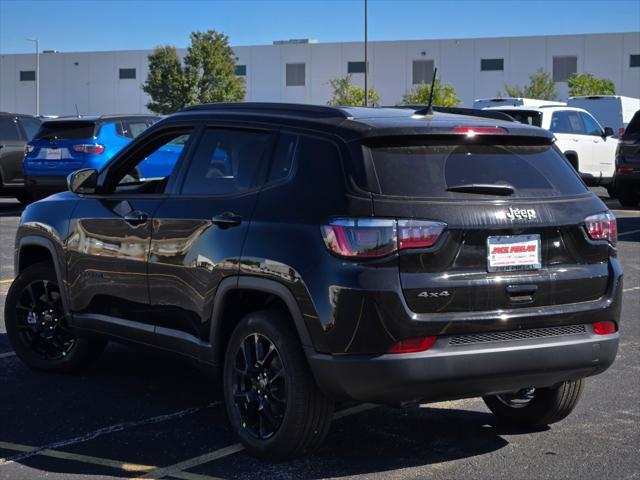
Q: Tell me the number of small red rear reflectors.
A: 2